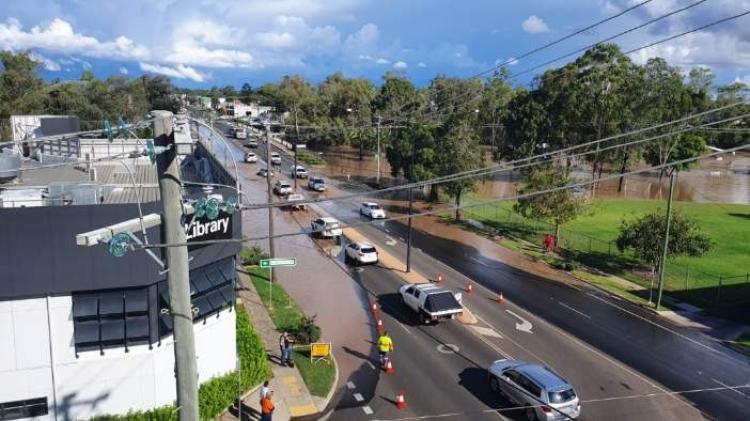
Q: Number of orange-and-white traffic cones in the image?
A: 7